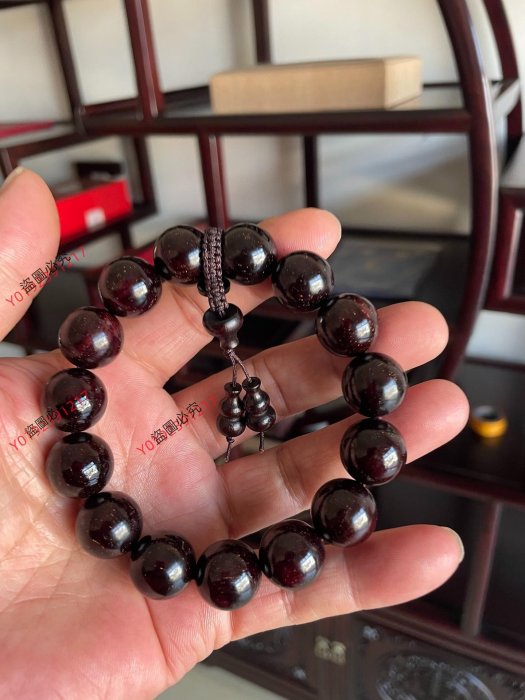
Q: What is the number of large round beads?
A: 15